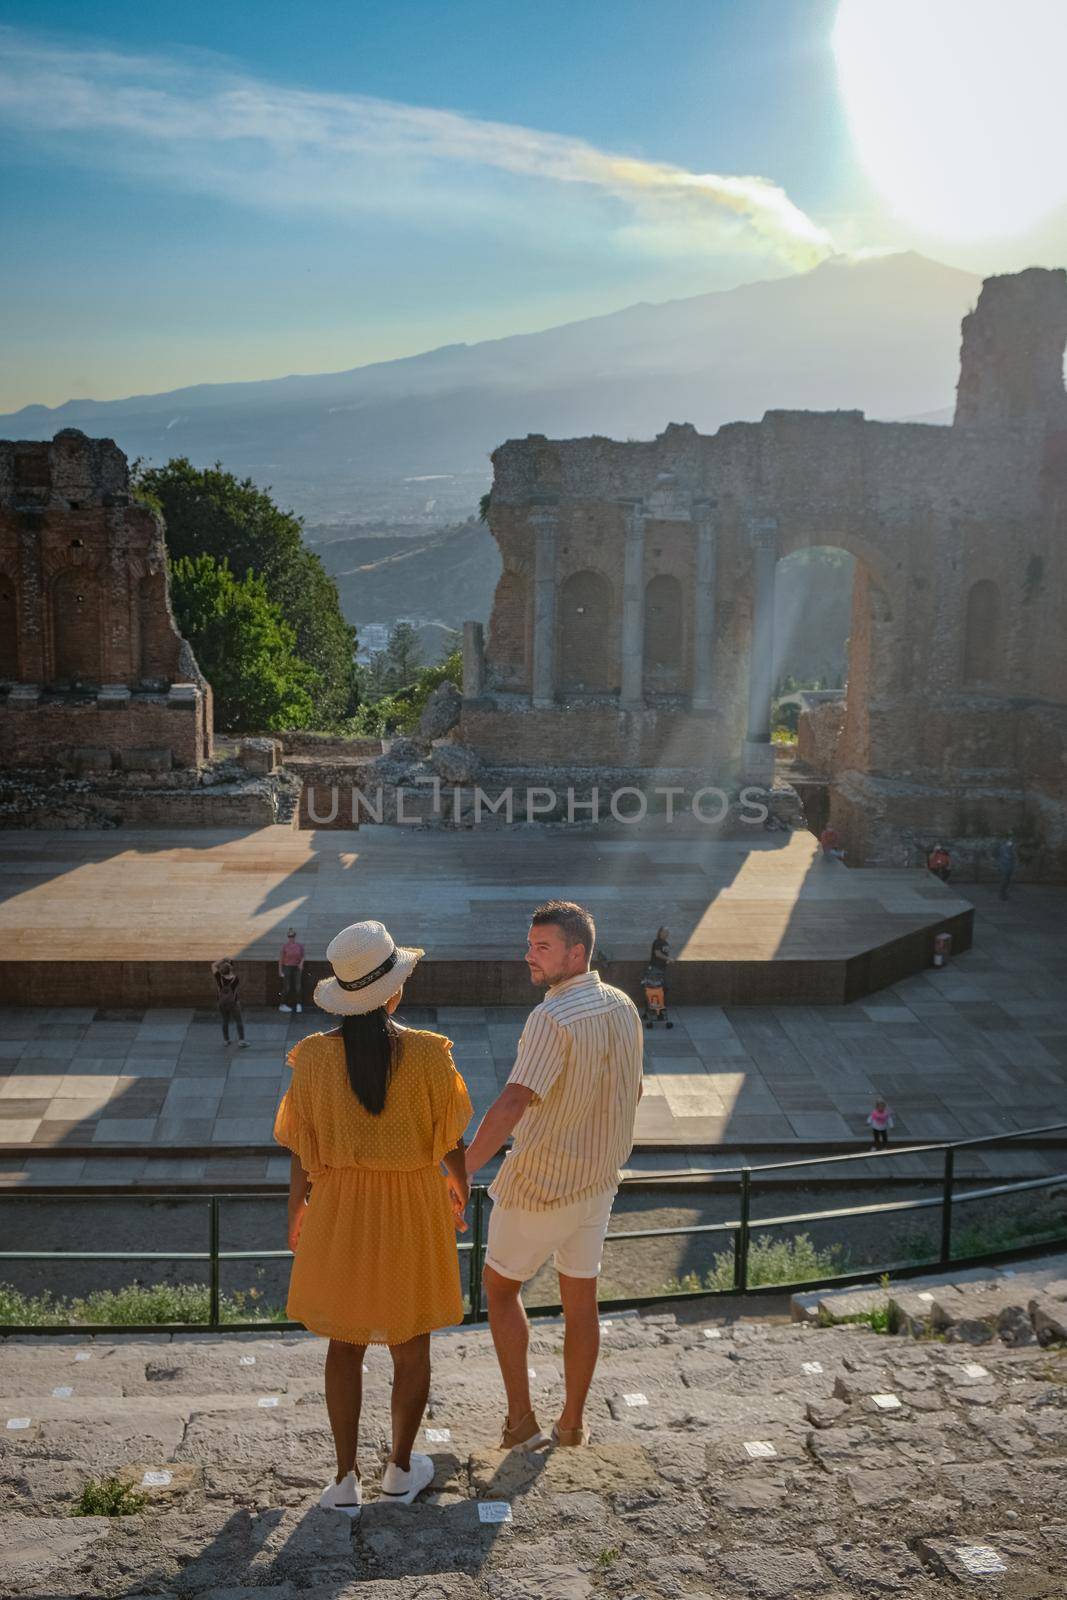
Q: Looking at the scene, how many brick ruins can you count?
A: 2